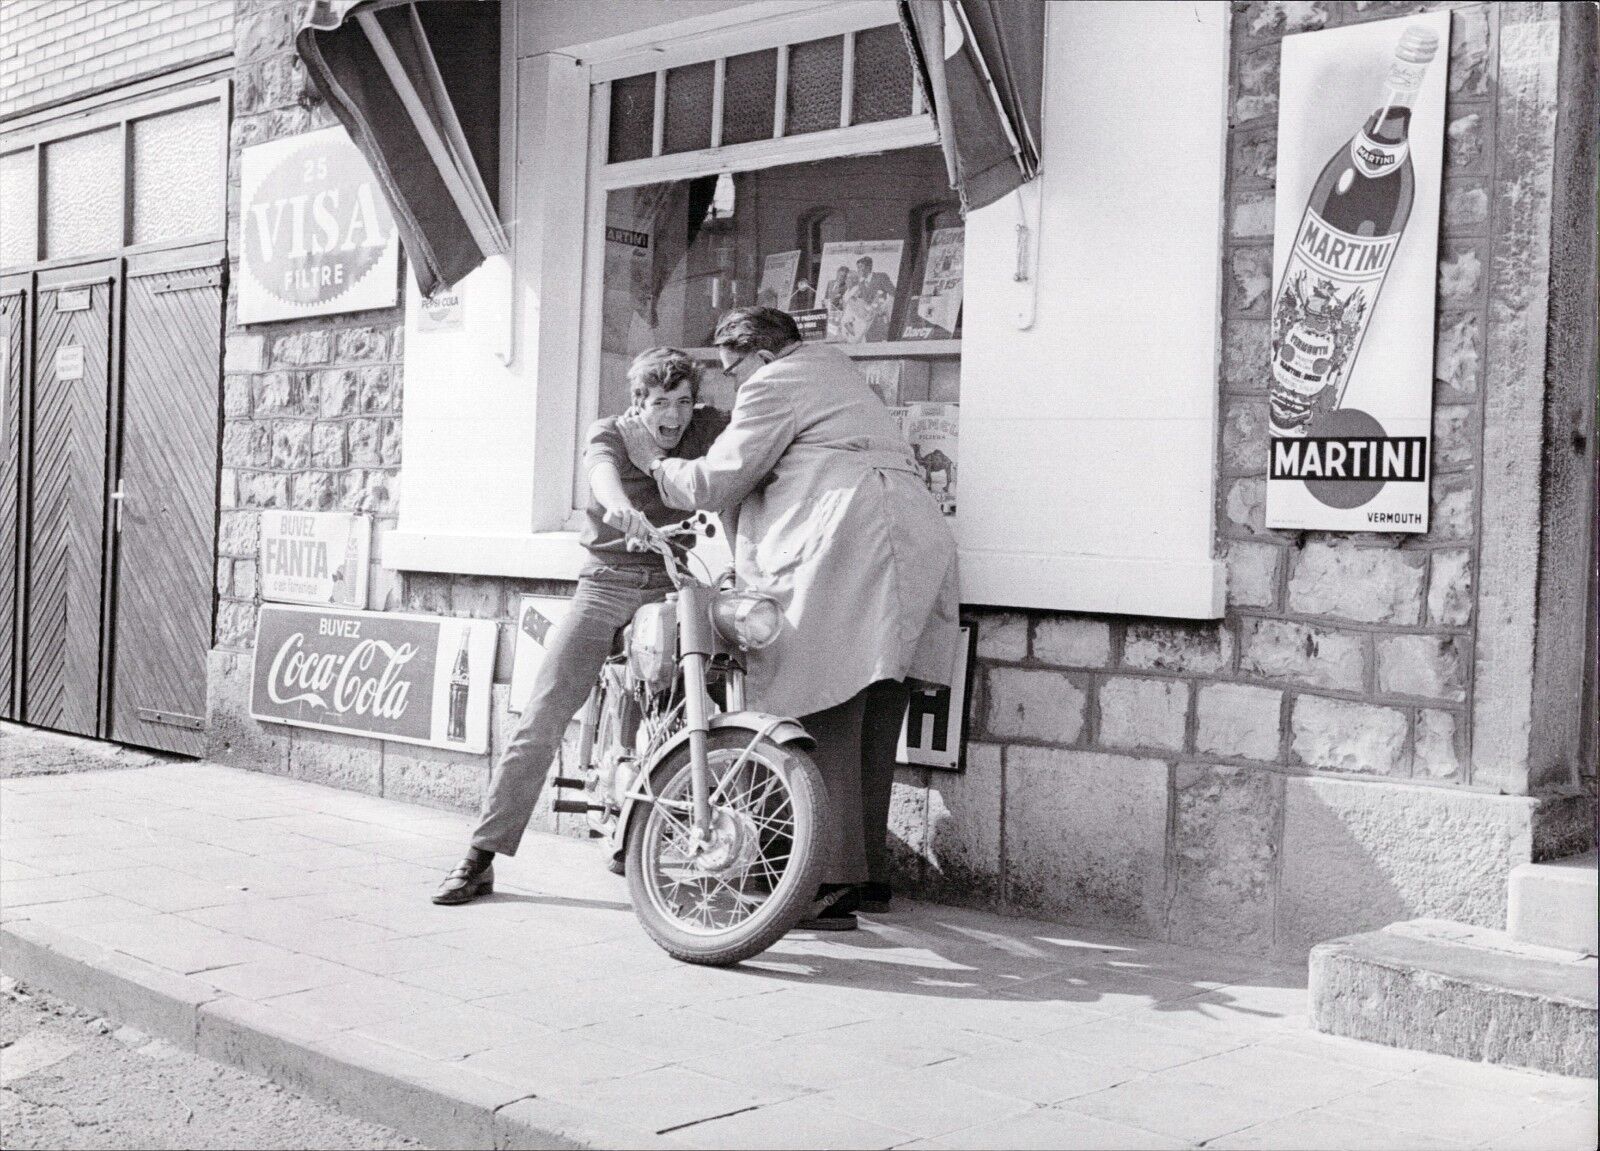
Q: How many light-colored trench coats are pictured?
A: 1